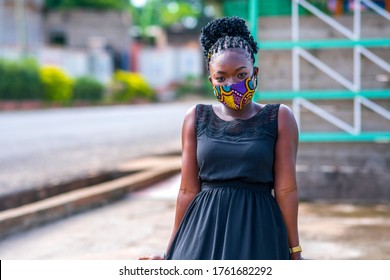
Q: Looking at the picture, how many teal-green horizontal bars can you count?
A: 3